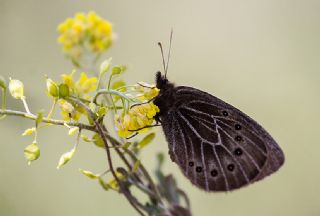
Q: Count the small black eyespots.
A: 8